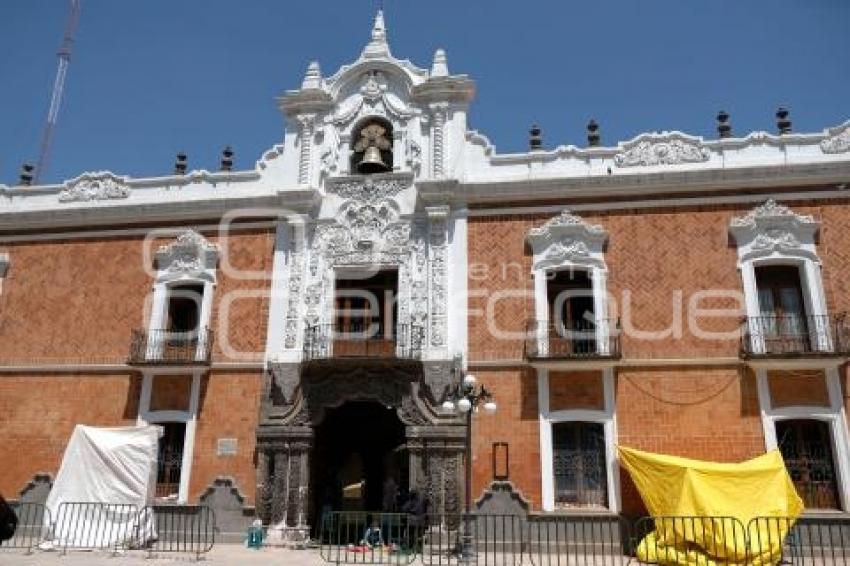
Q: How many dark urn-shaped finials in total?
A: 7